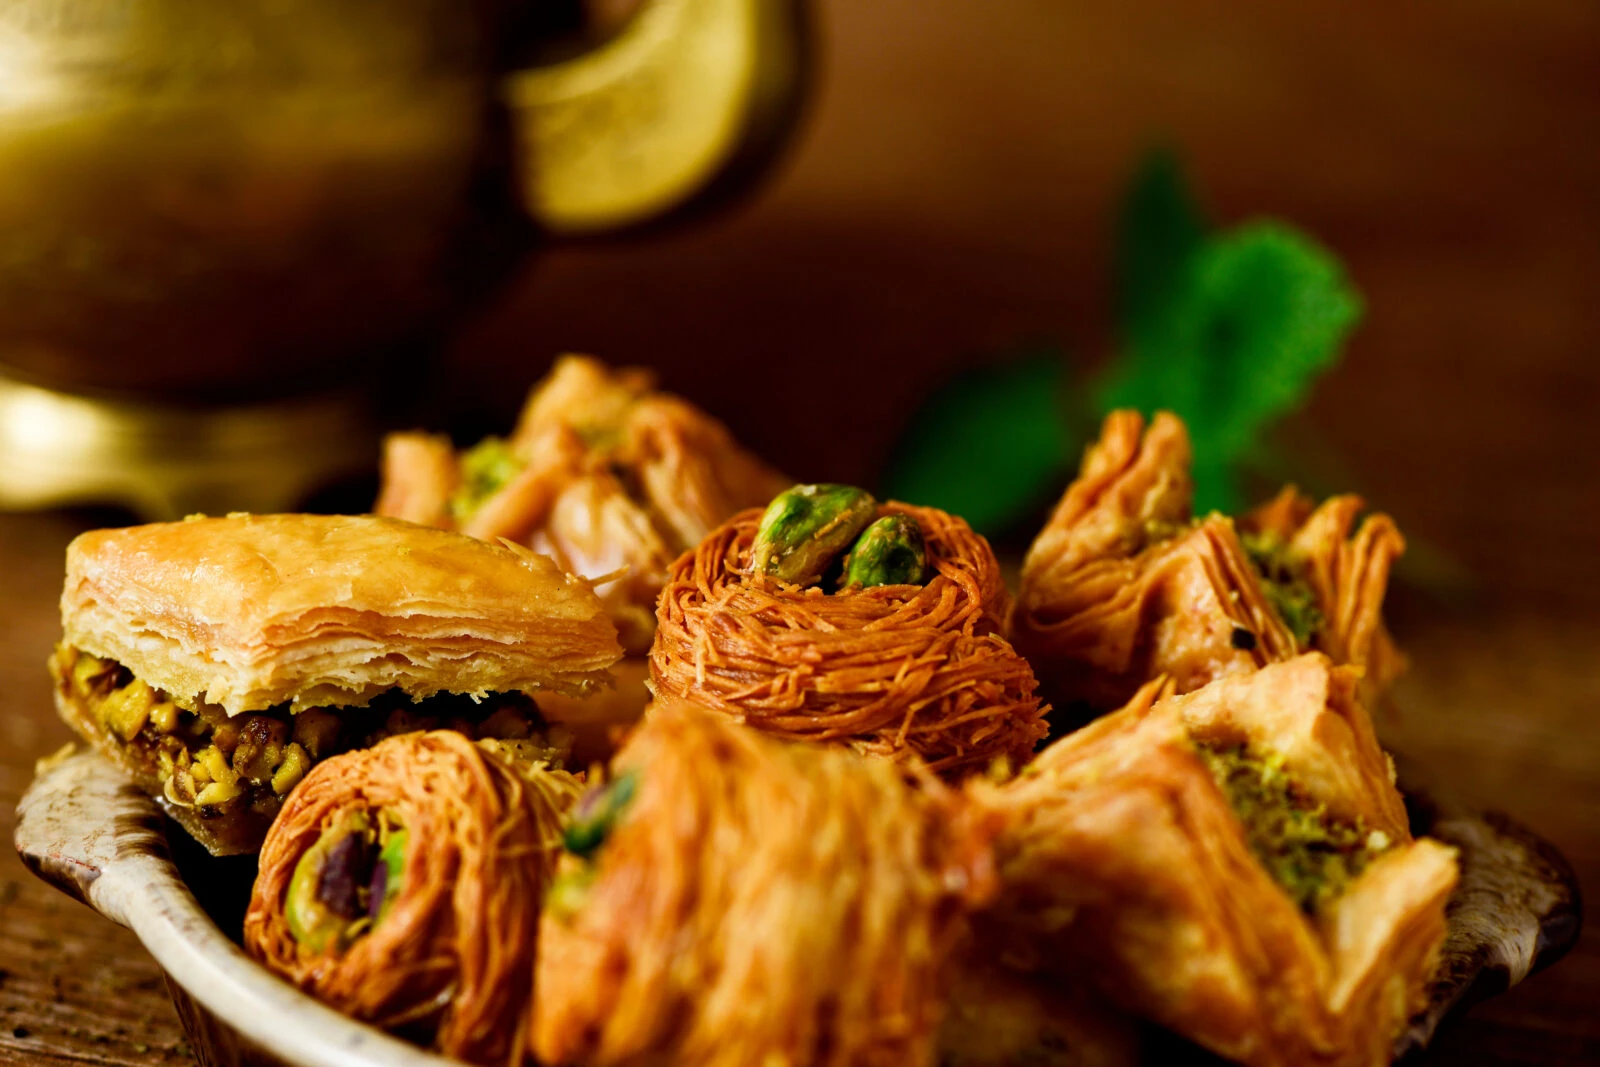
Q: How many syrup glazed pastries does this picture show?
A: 7